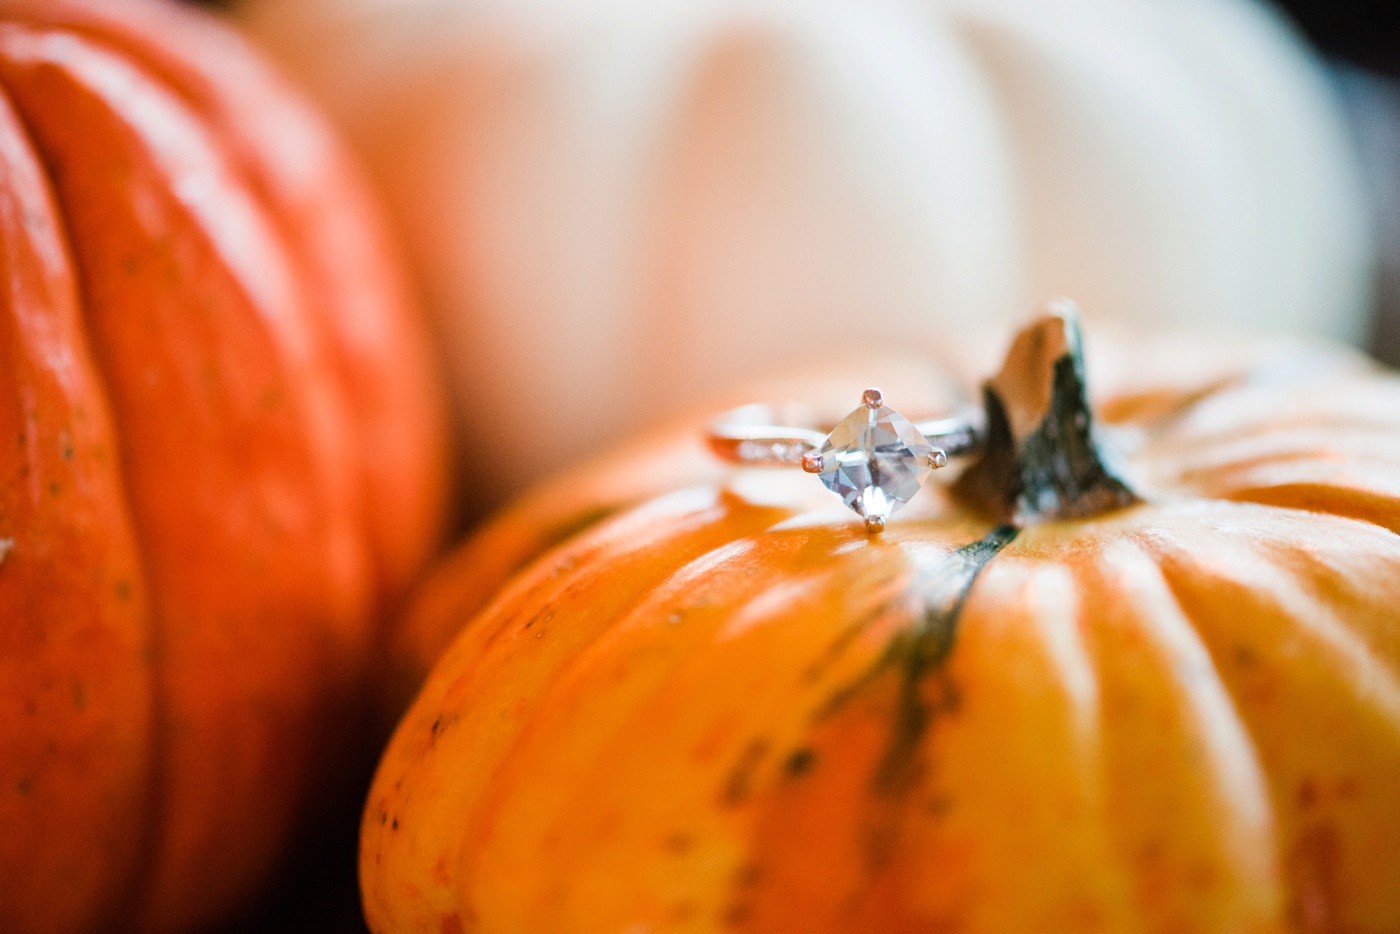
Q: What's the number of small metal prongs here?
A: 4